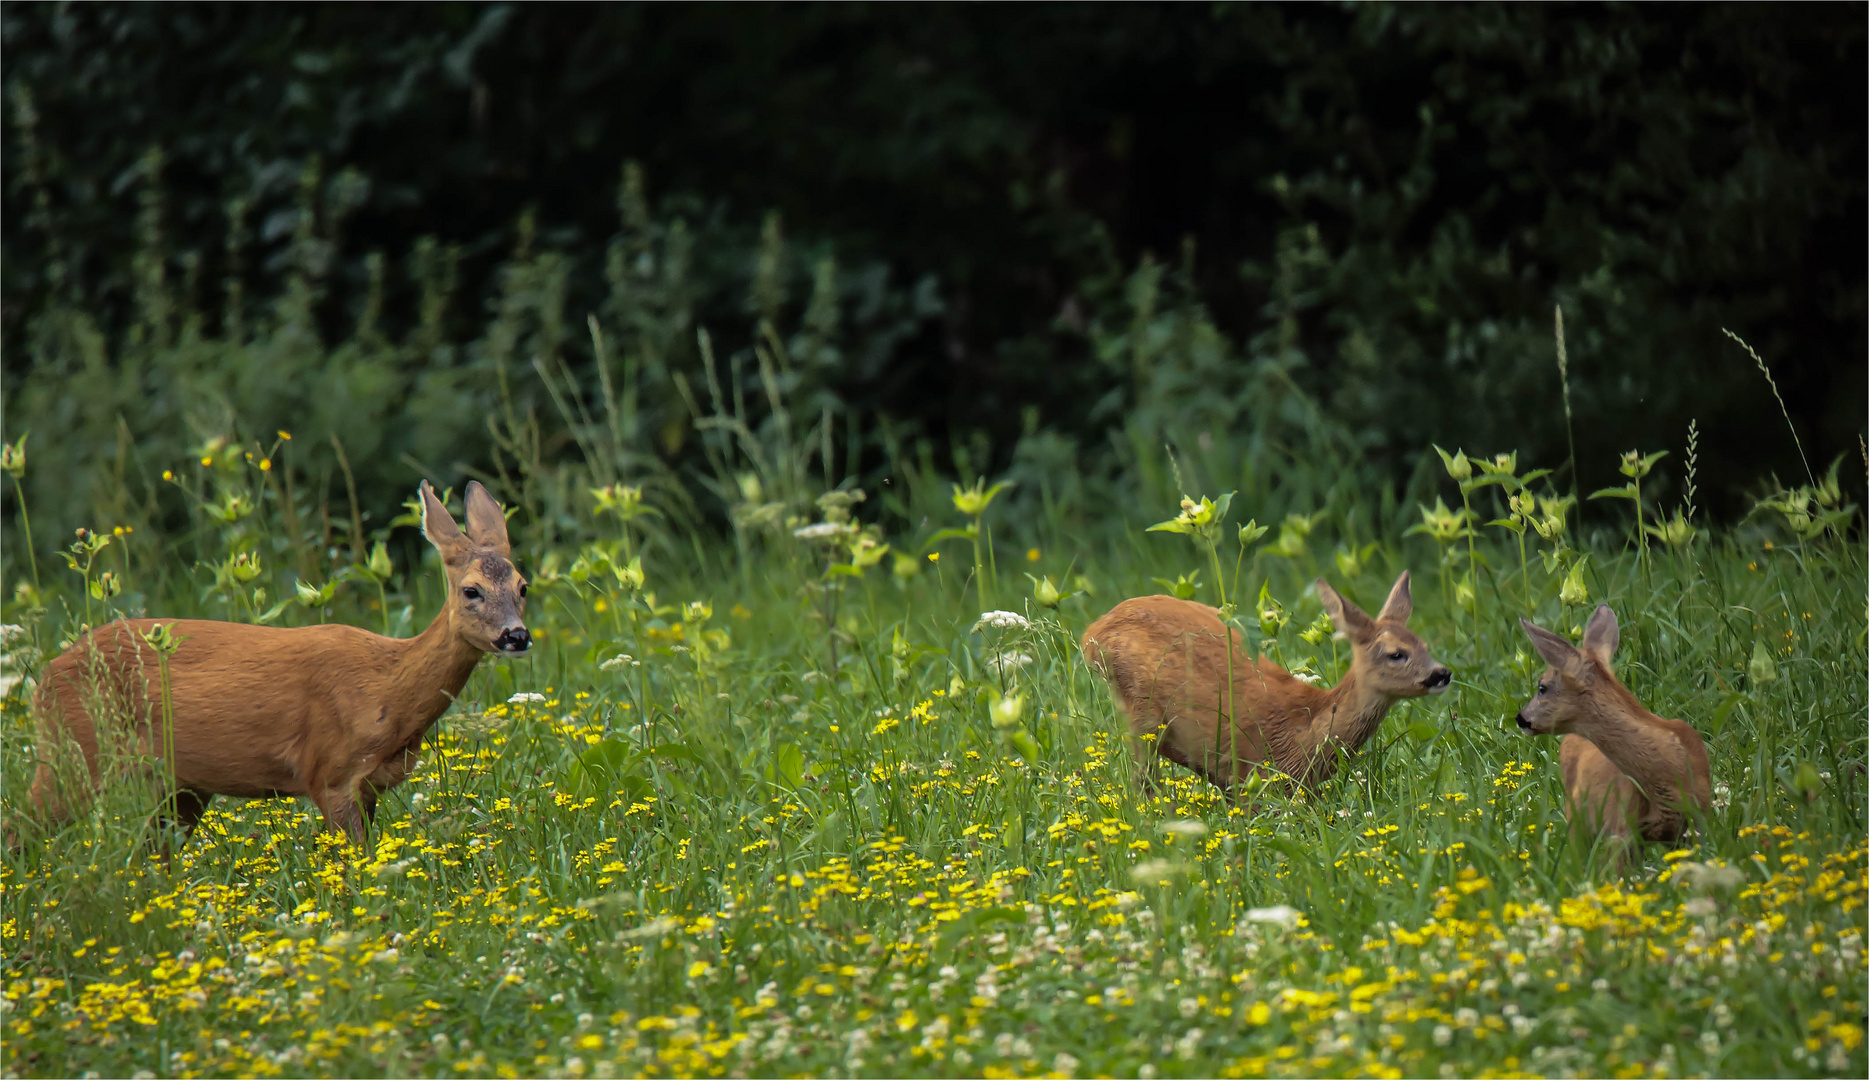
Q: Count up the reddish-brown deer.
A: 3